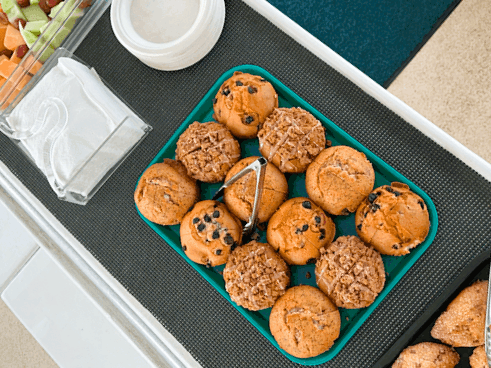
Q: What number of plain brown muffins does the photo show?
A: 4